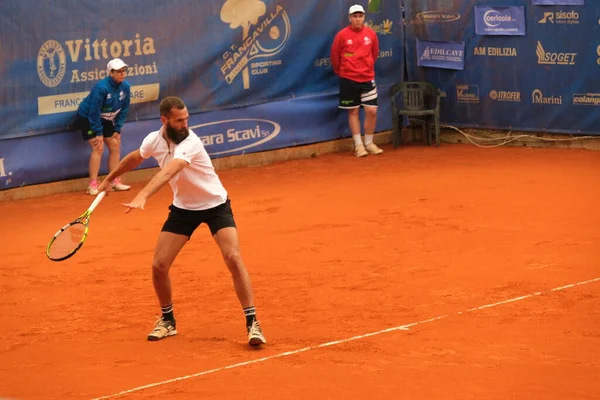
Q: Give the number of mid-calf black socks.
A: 2